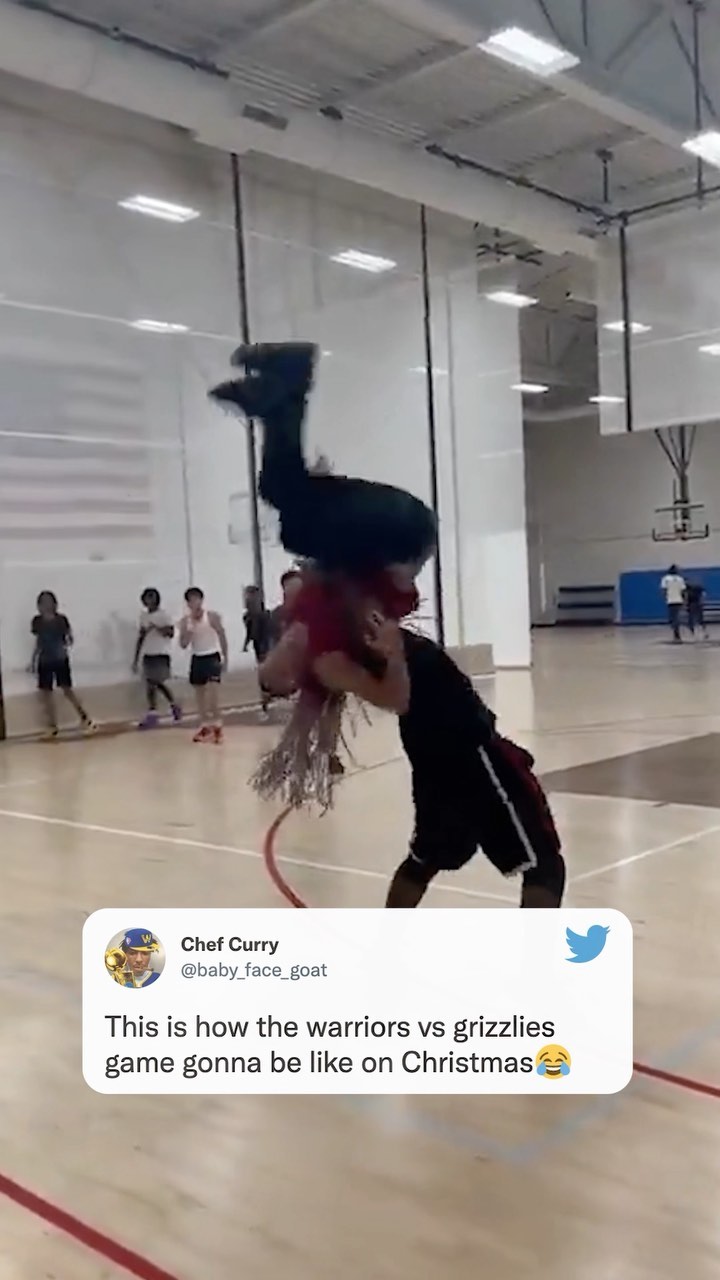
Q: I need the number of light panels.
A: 10